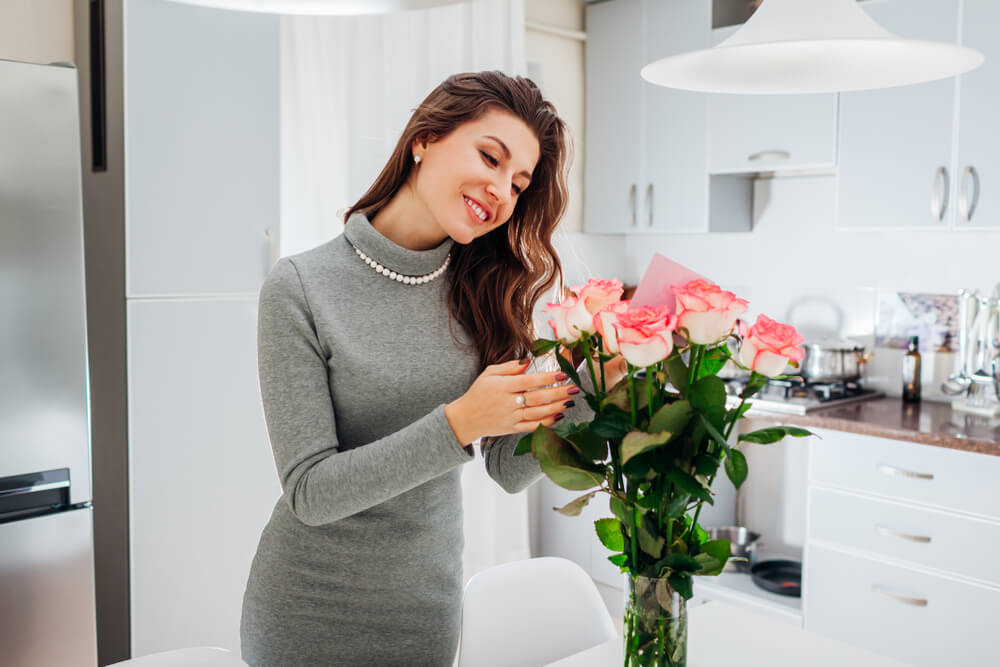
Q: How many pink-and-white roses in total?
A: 6